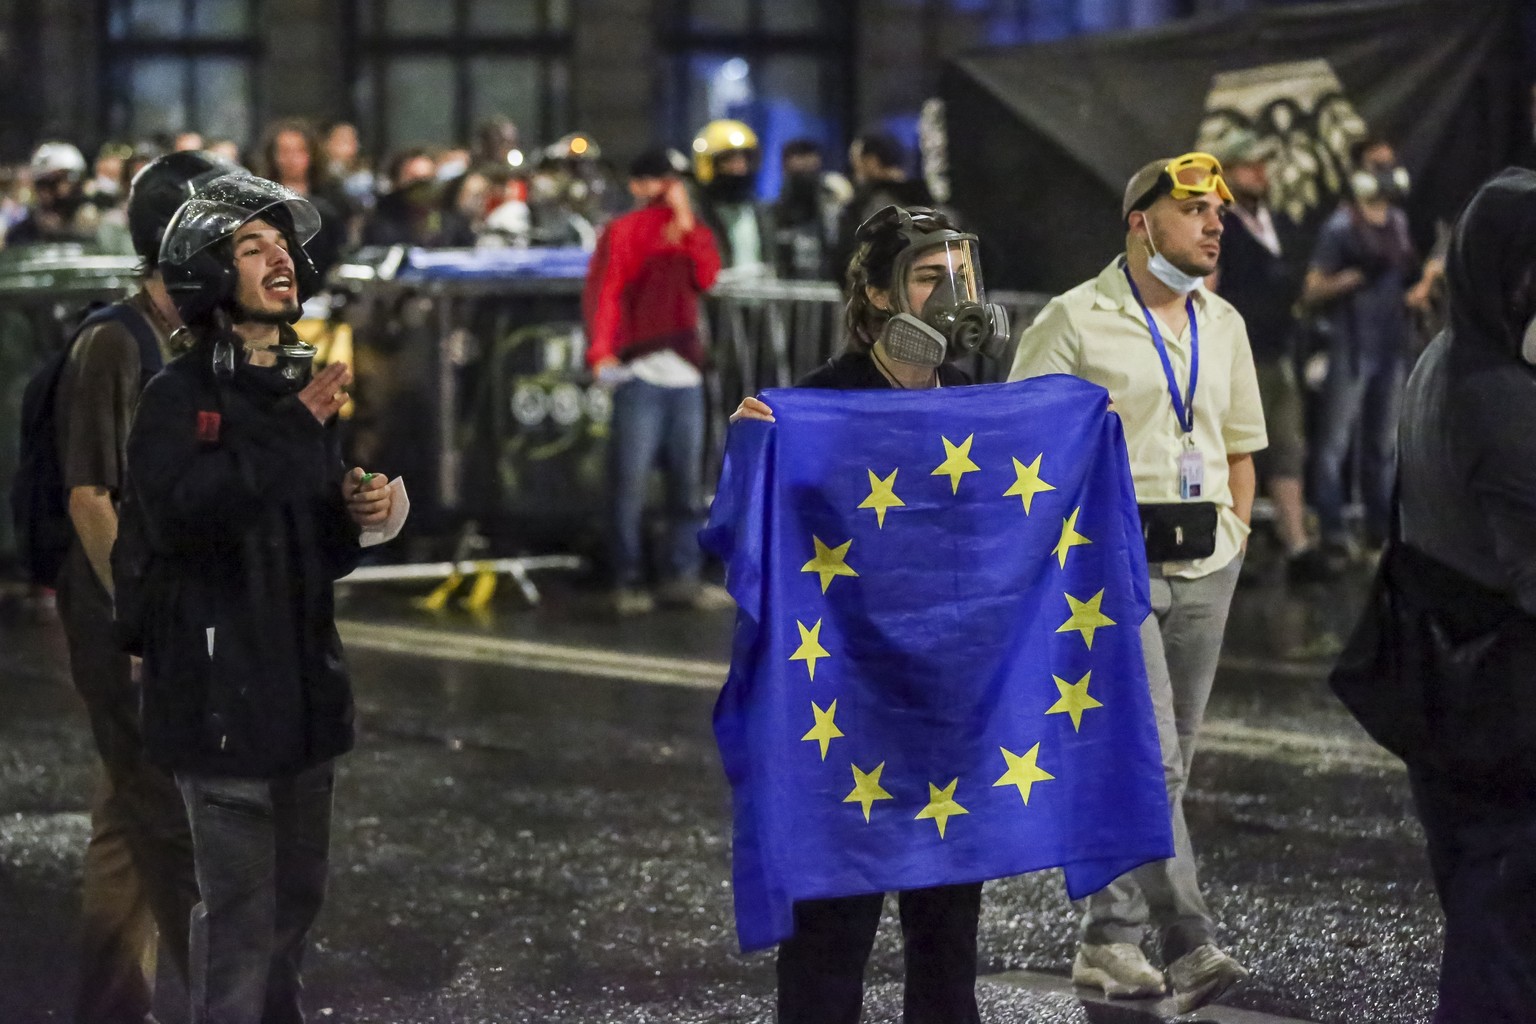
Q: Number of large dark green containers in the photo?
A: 2